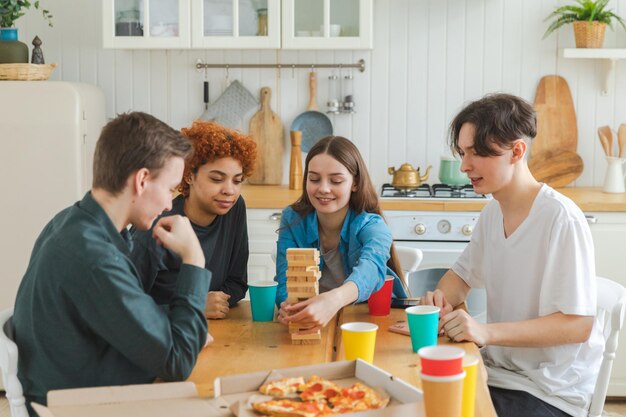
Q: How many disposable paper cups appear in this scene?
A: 7